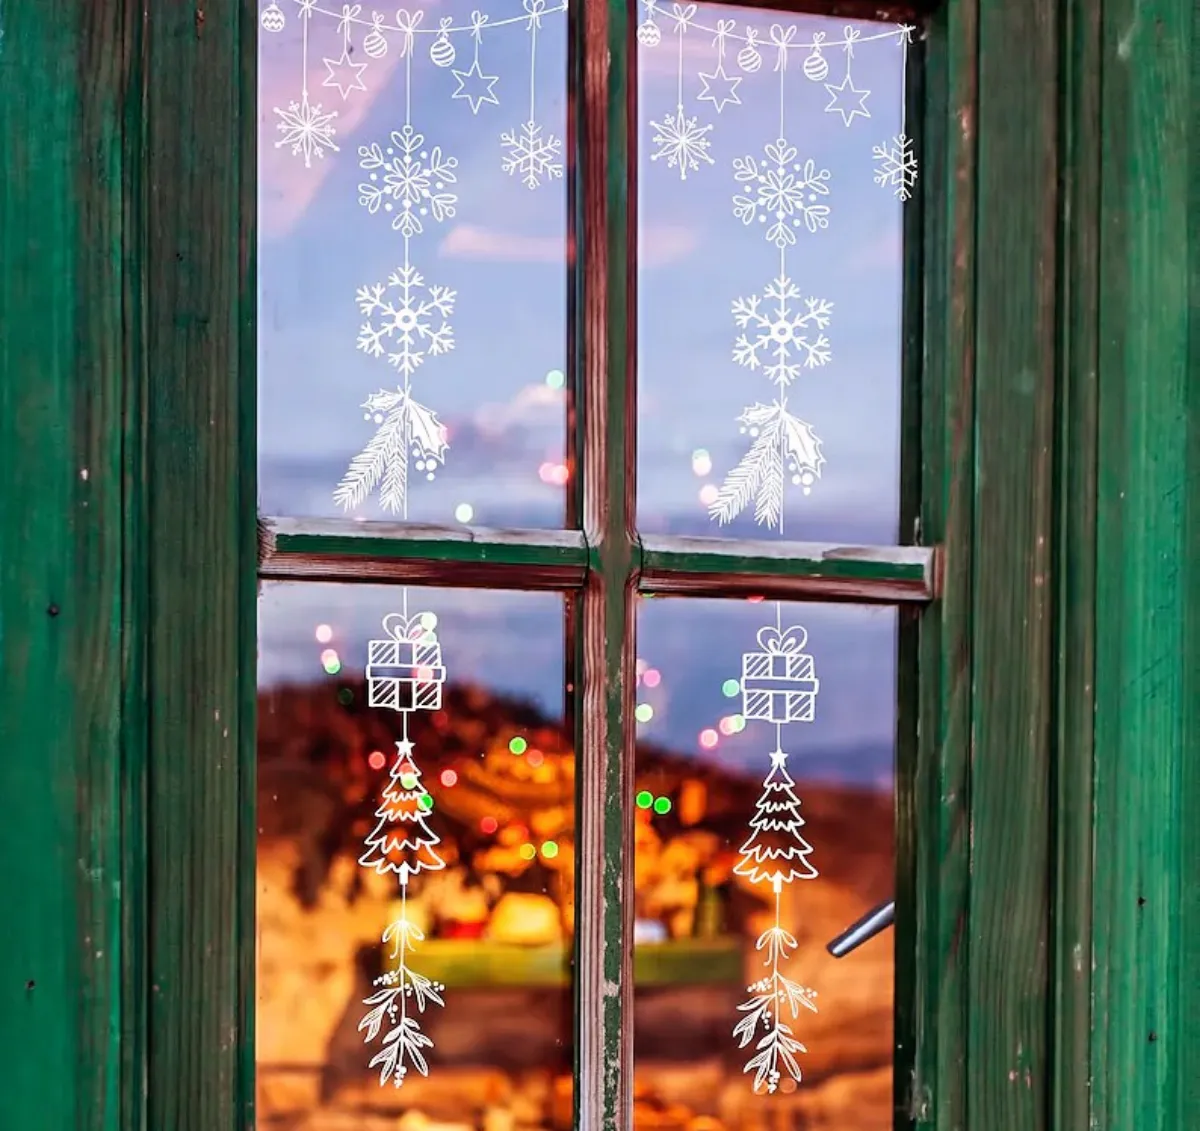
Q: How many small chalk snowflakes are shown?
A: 4